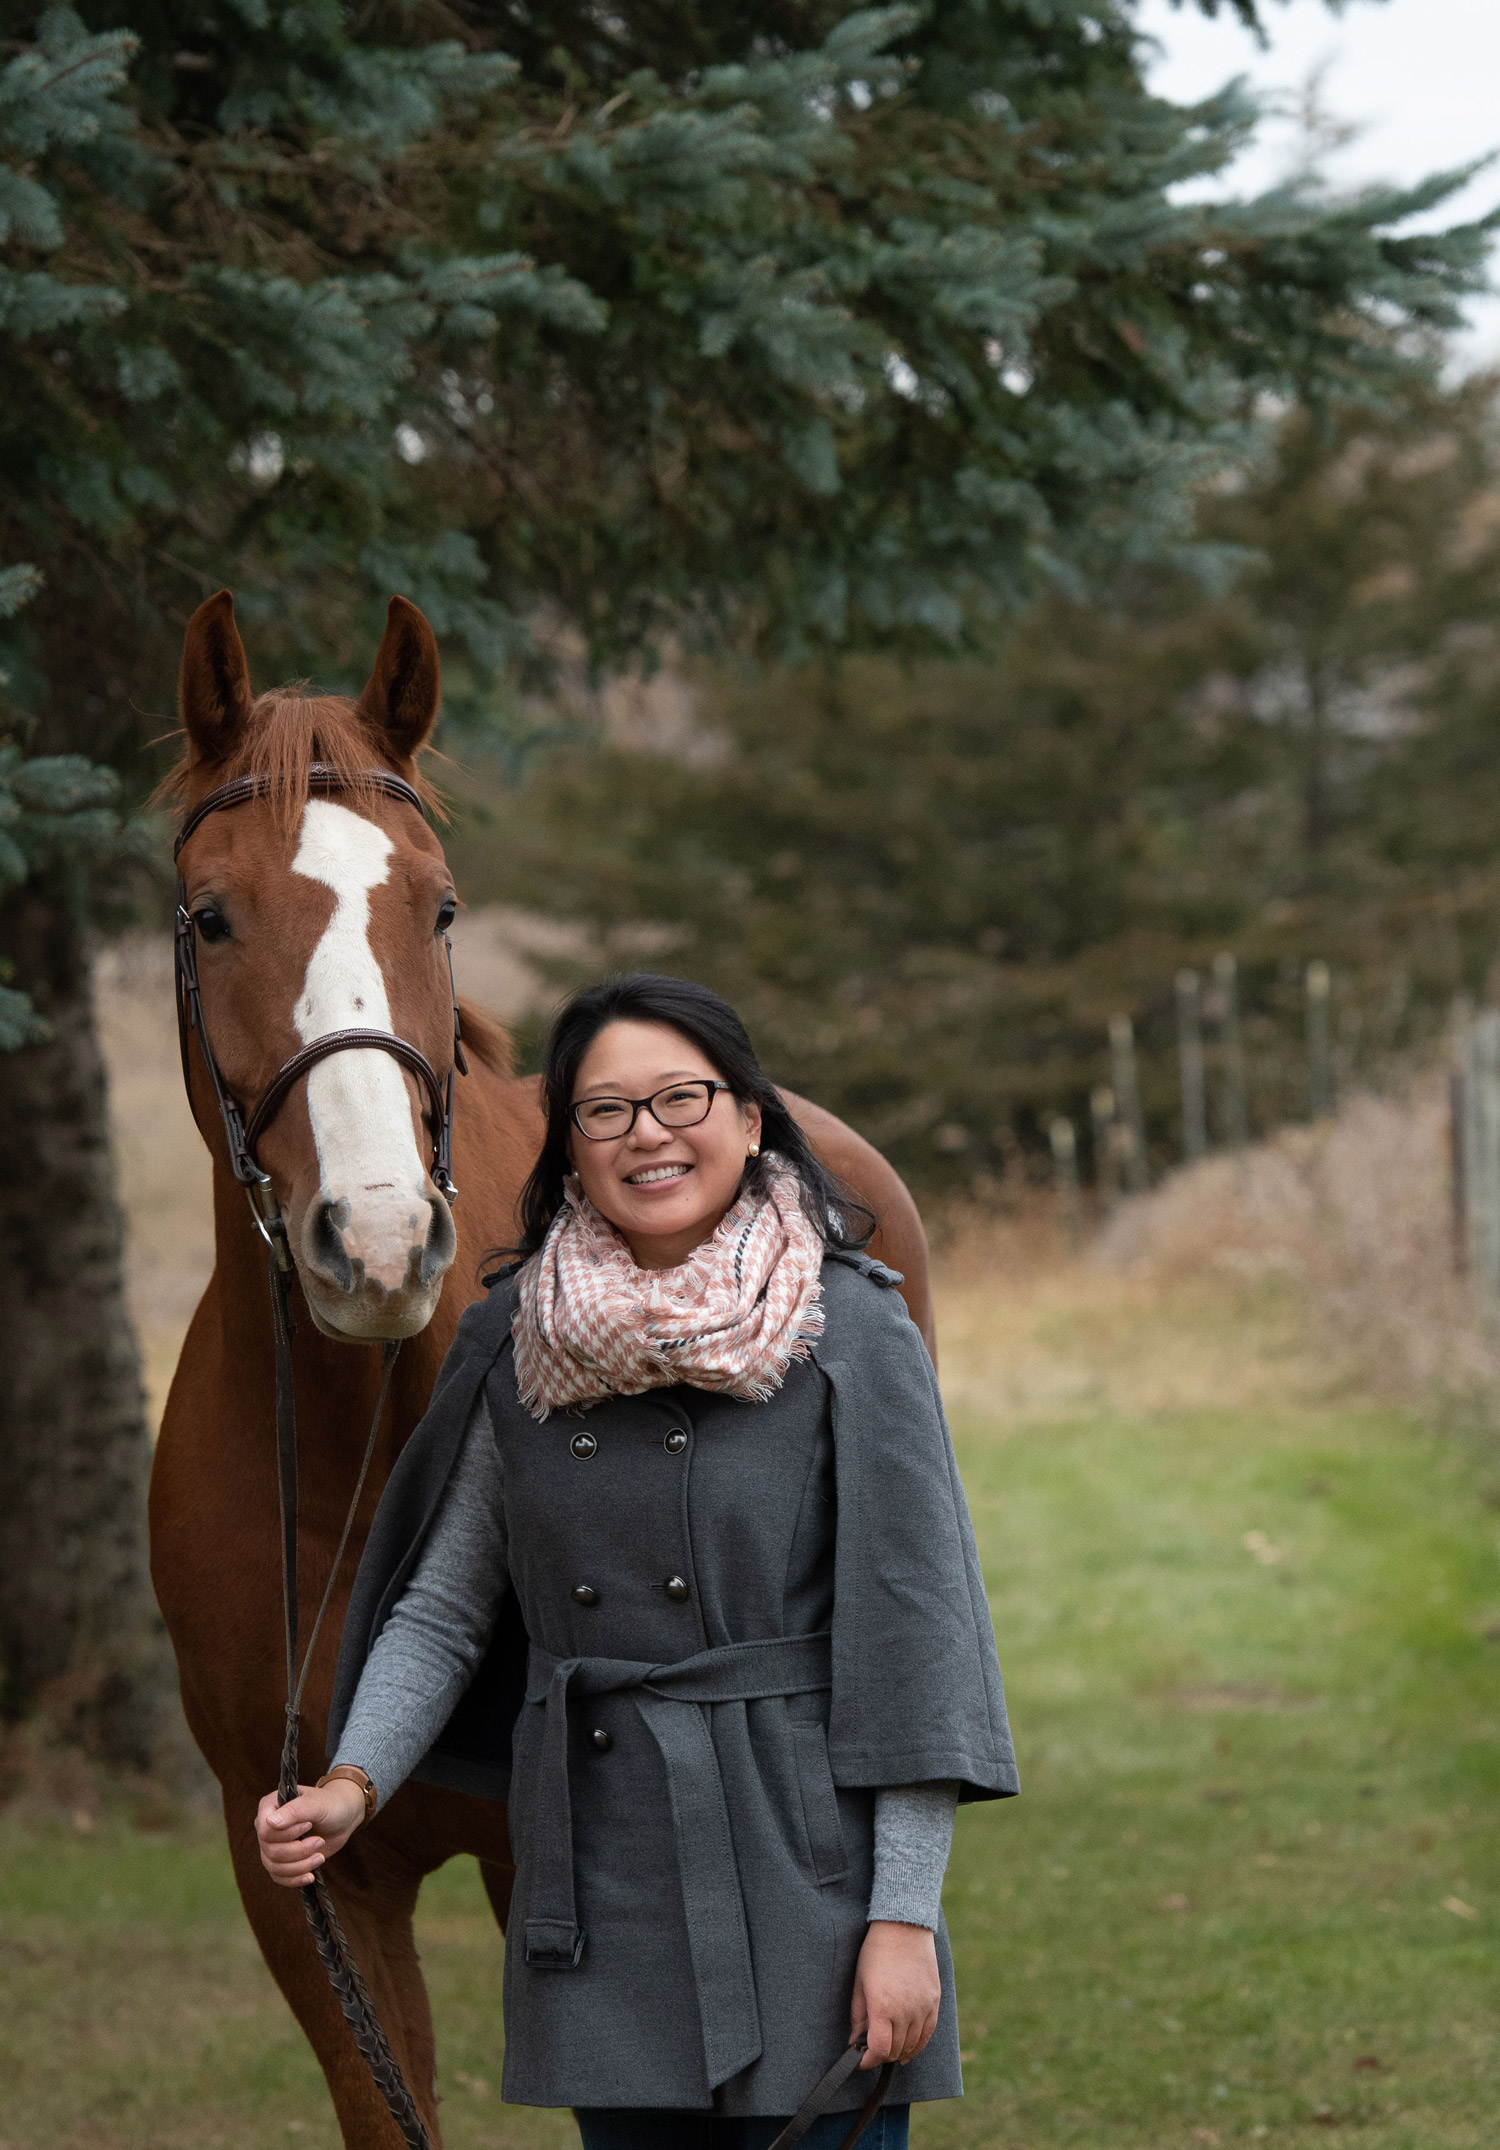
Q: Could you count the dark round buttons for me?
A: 5